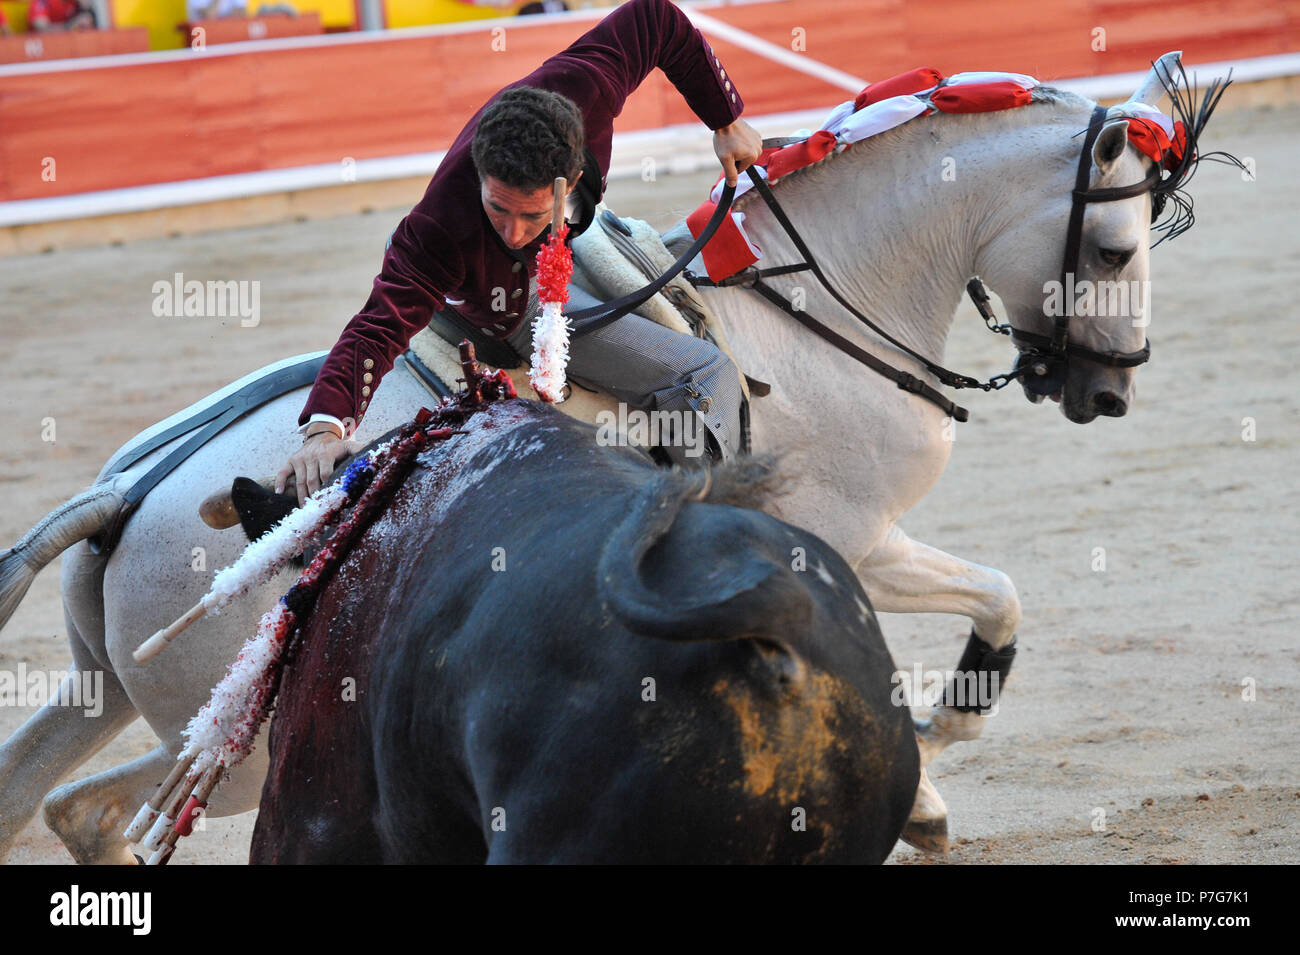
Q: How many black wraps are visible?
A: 1